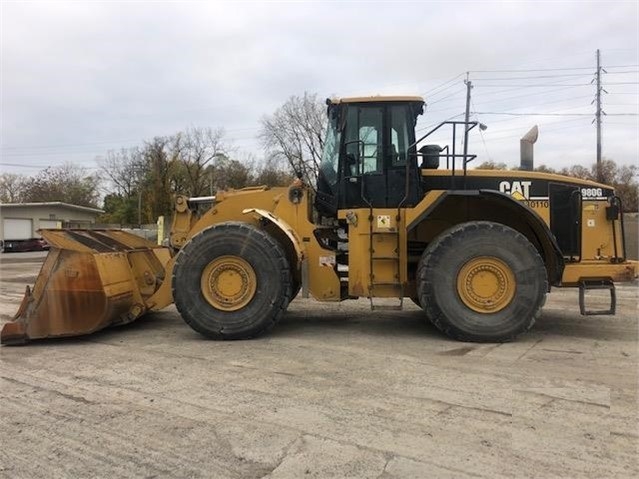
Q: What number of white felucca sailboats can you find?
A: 0